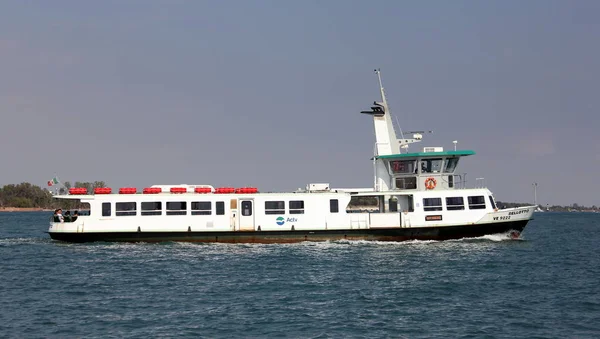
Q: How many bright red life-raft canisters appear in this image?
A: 8